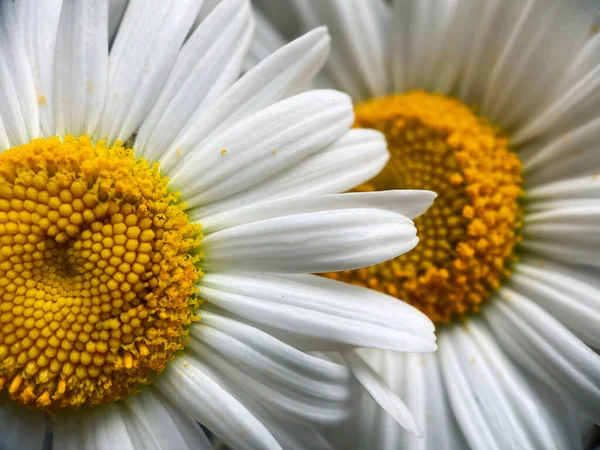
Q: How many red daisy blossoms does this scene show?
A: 0